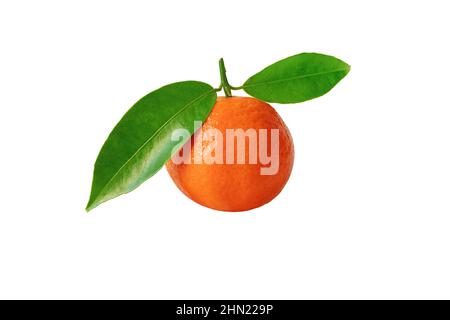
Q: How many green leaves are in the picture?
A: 2